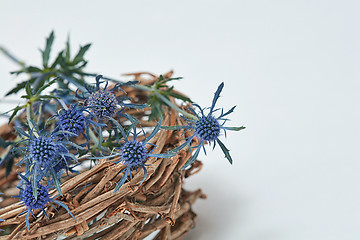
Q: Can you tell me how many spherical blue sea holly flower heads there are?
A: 6